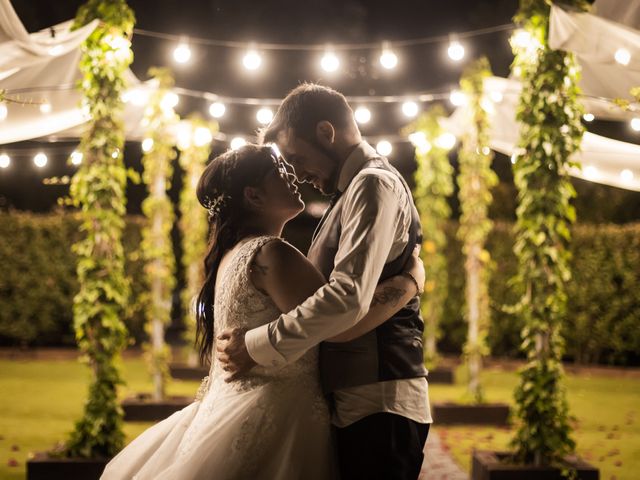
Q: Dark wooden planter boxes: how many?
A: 6